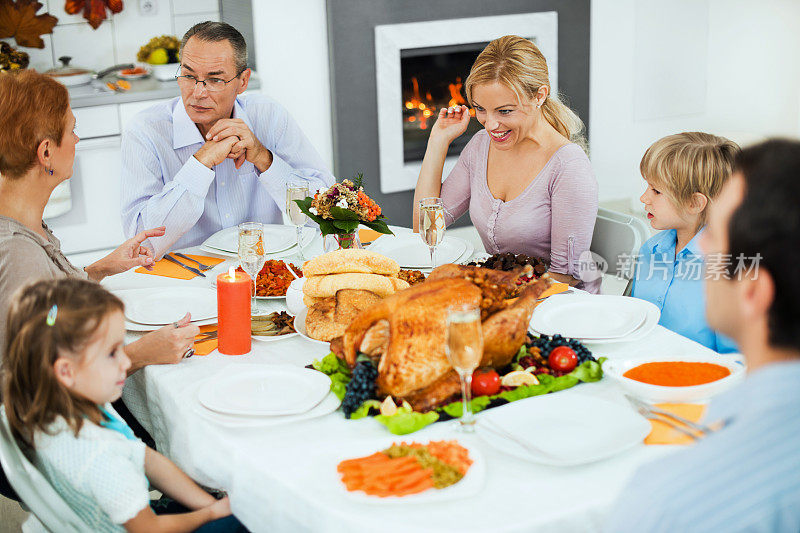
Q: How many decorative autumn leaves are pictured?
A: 2